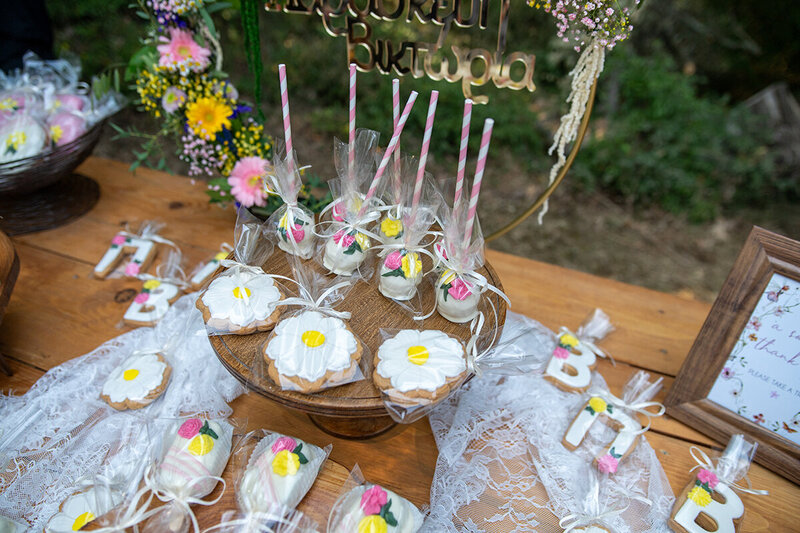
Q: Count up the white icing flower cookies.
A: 5